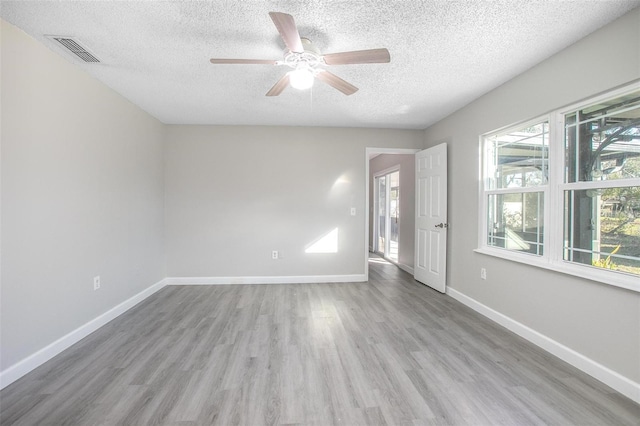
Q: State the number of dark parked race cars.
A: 0